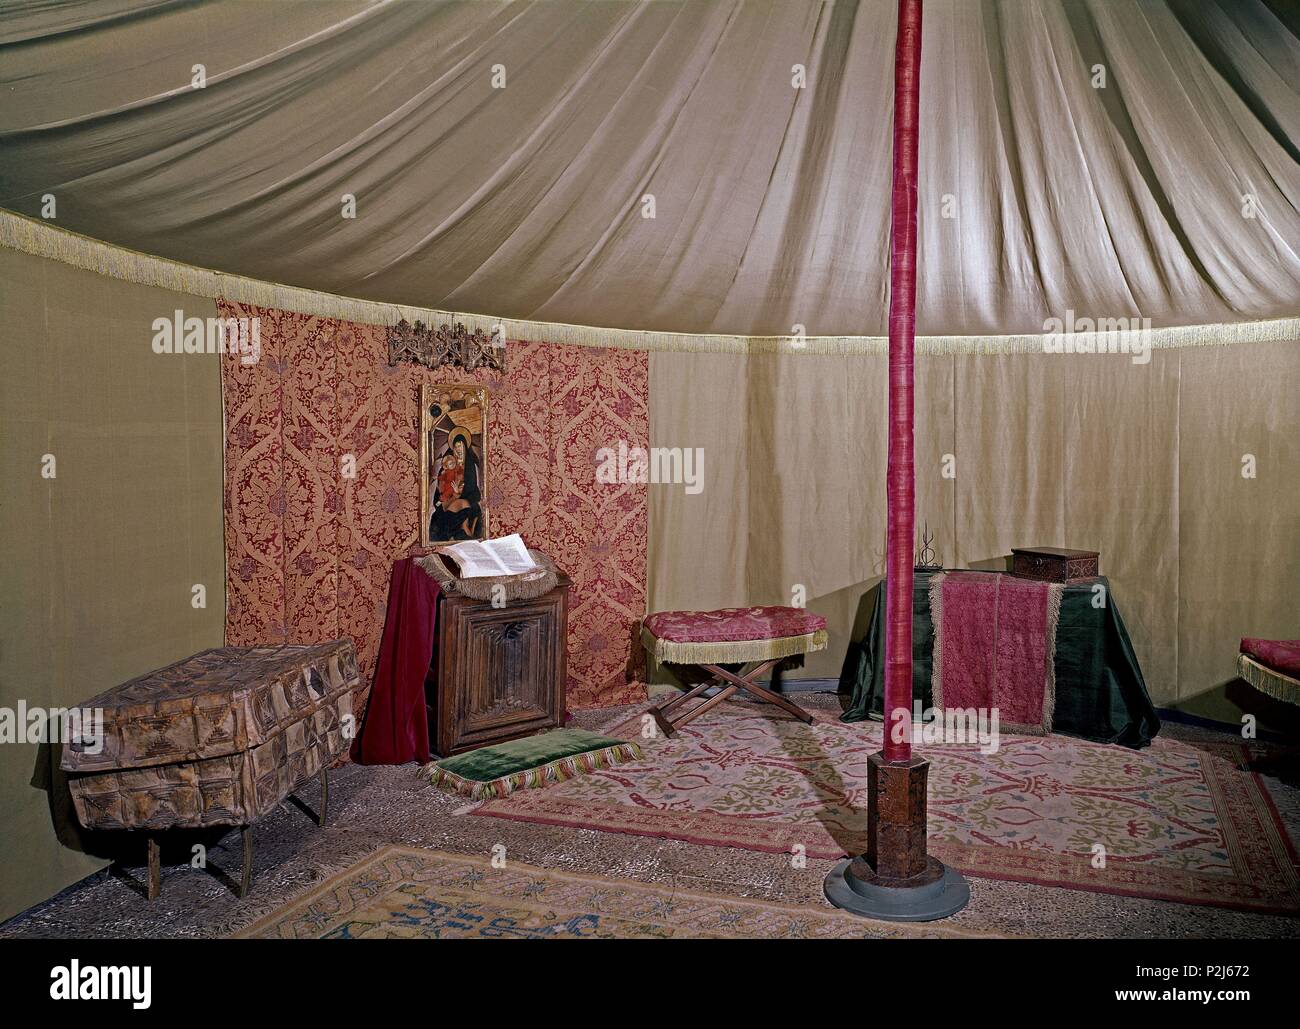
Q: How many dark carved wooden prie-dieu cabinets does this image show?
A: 1